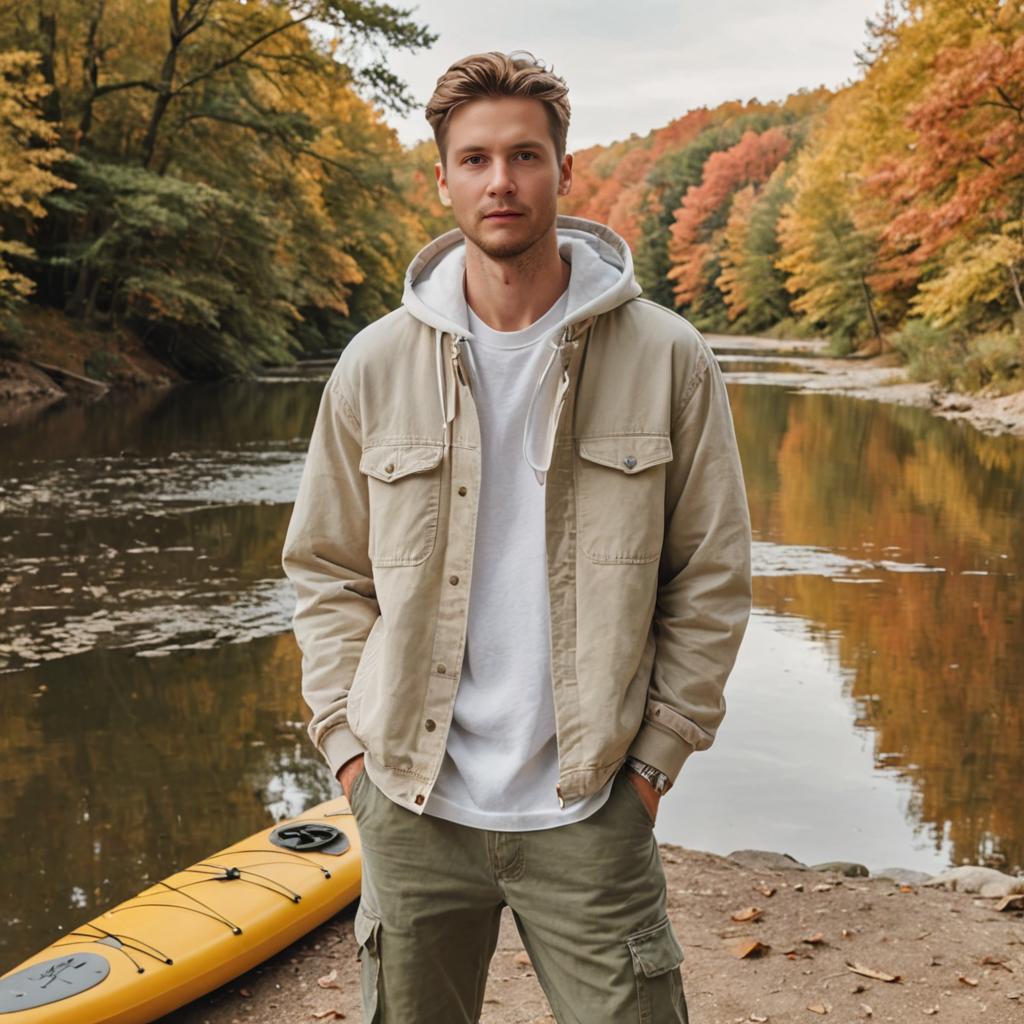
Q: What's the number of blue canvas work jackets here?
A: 0